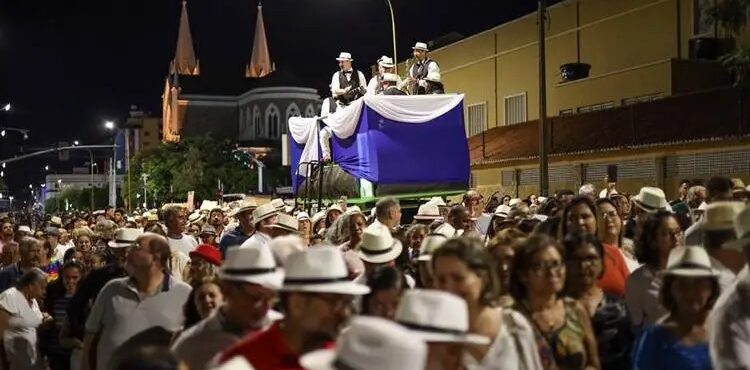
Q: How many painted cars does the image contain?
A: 0